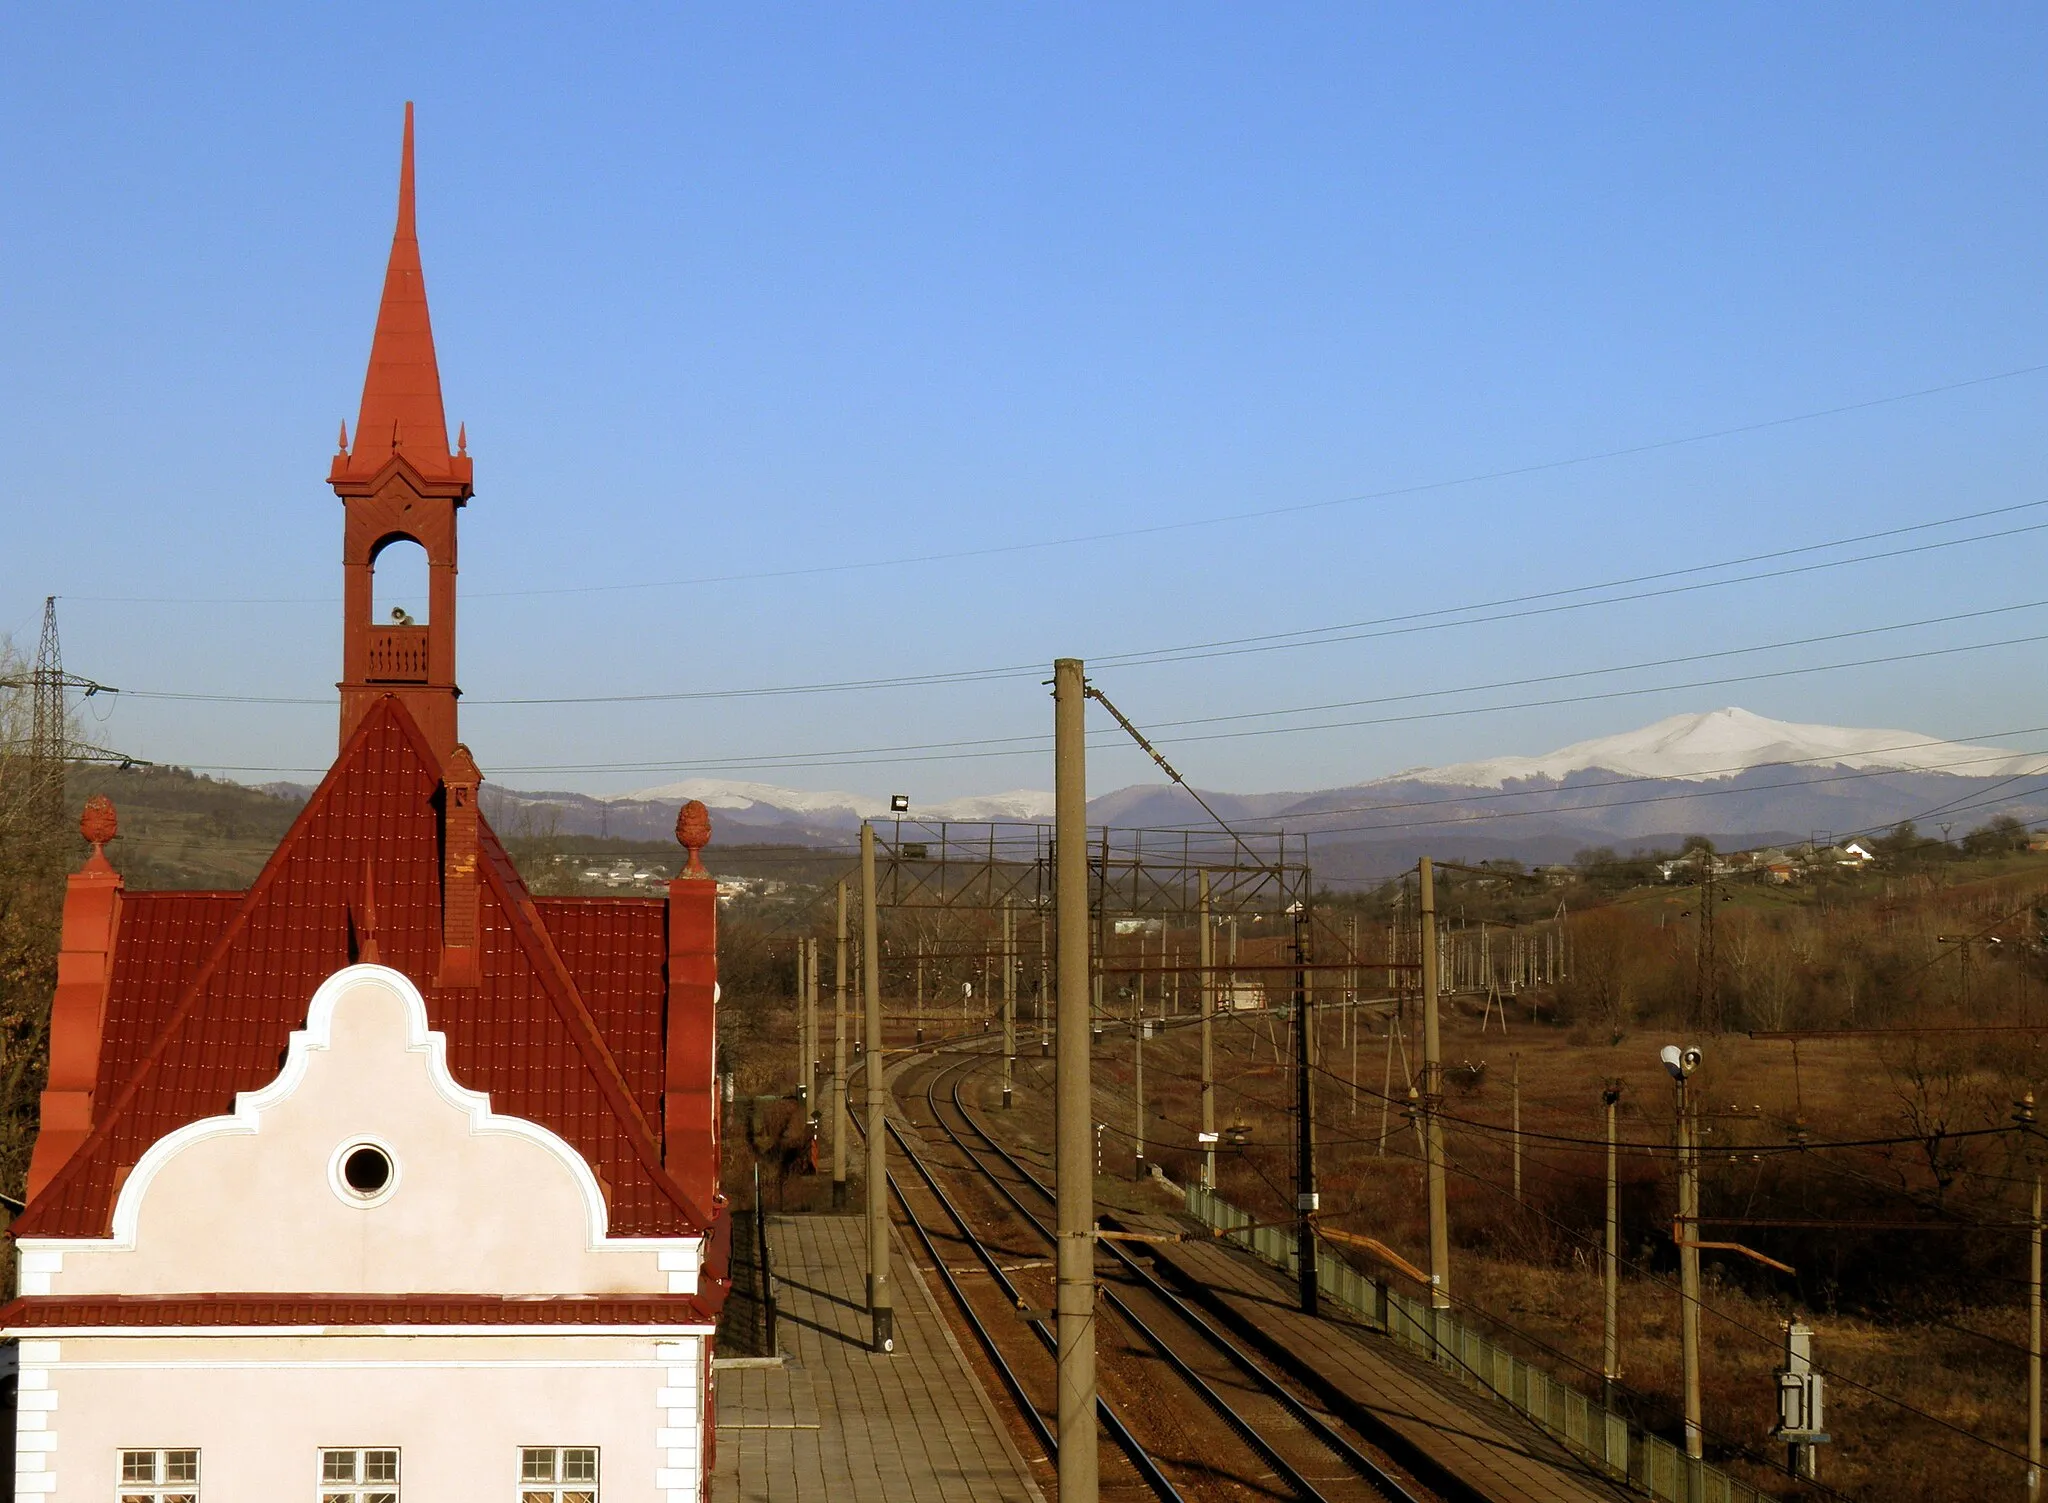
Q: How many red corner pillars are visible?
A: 2